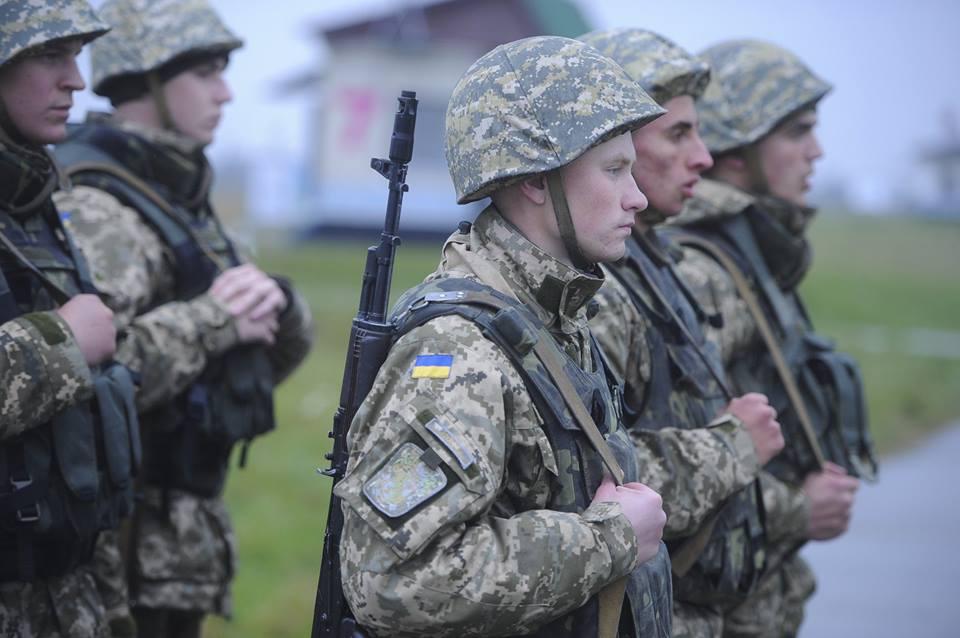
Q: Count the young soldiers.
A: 5